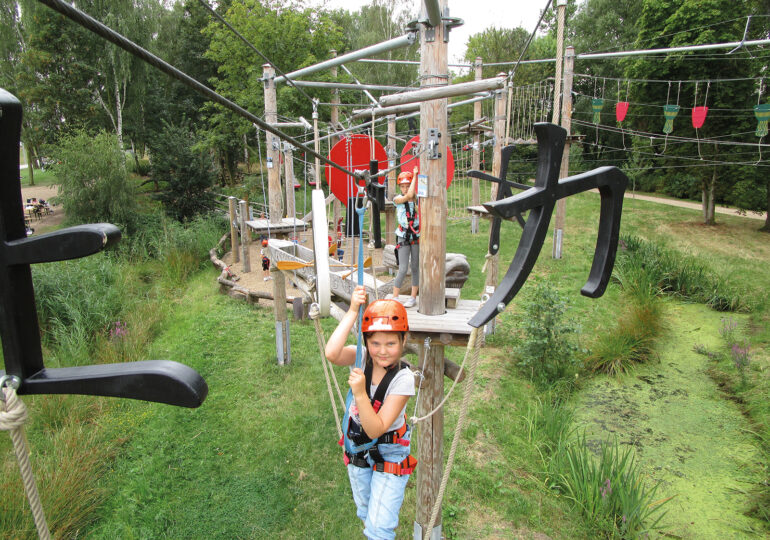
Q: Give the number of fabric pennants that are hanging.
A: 5